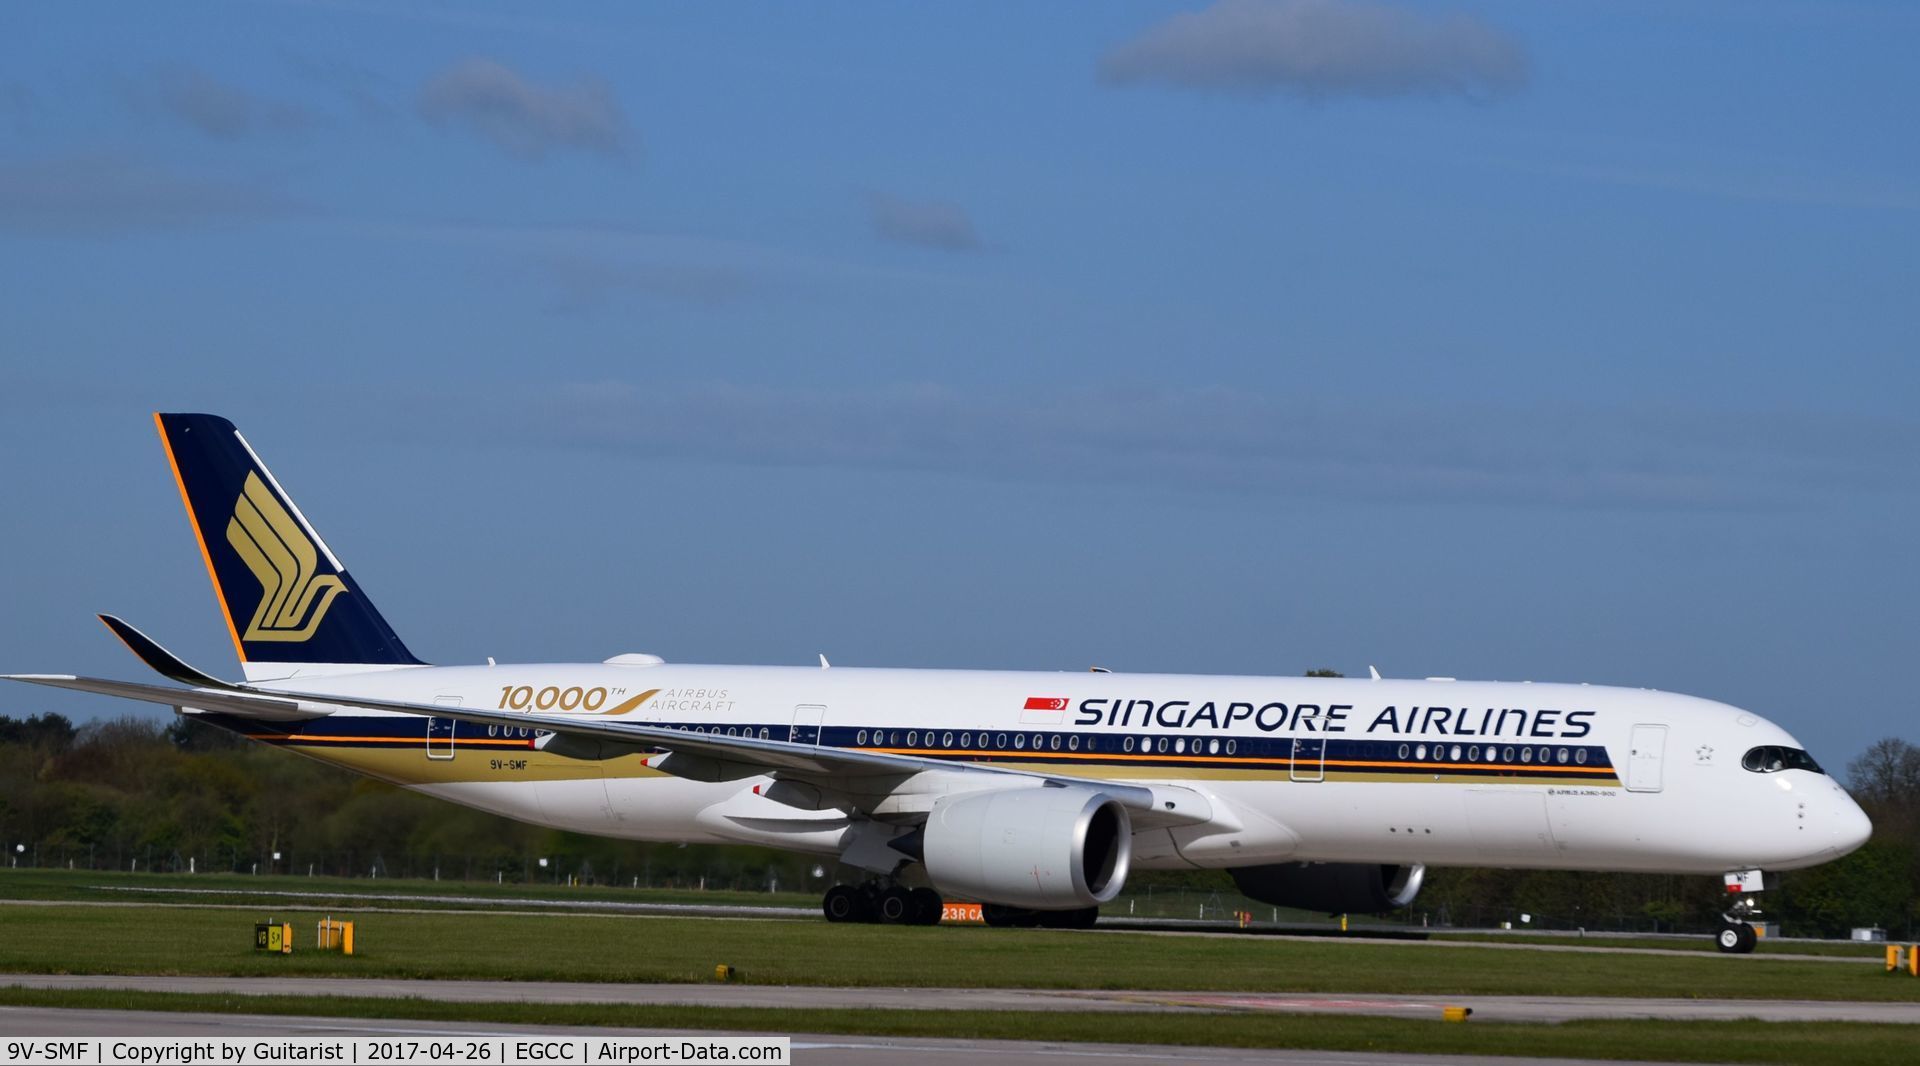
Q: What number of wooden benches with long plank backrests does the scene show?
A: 0